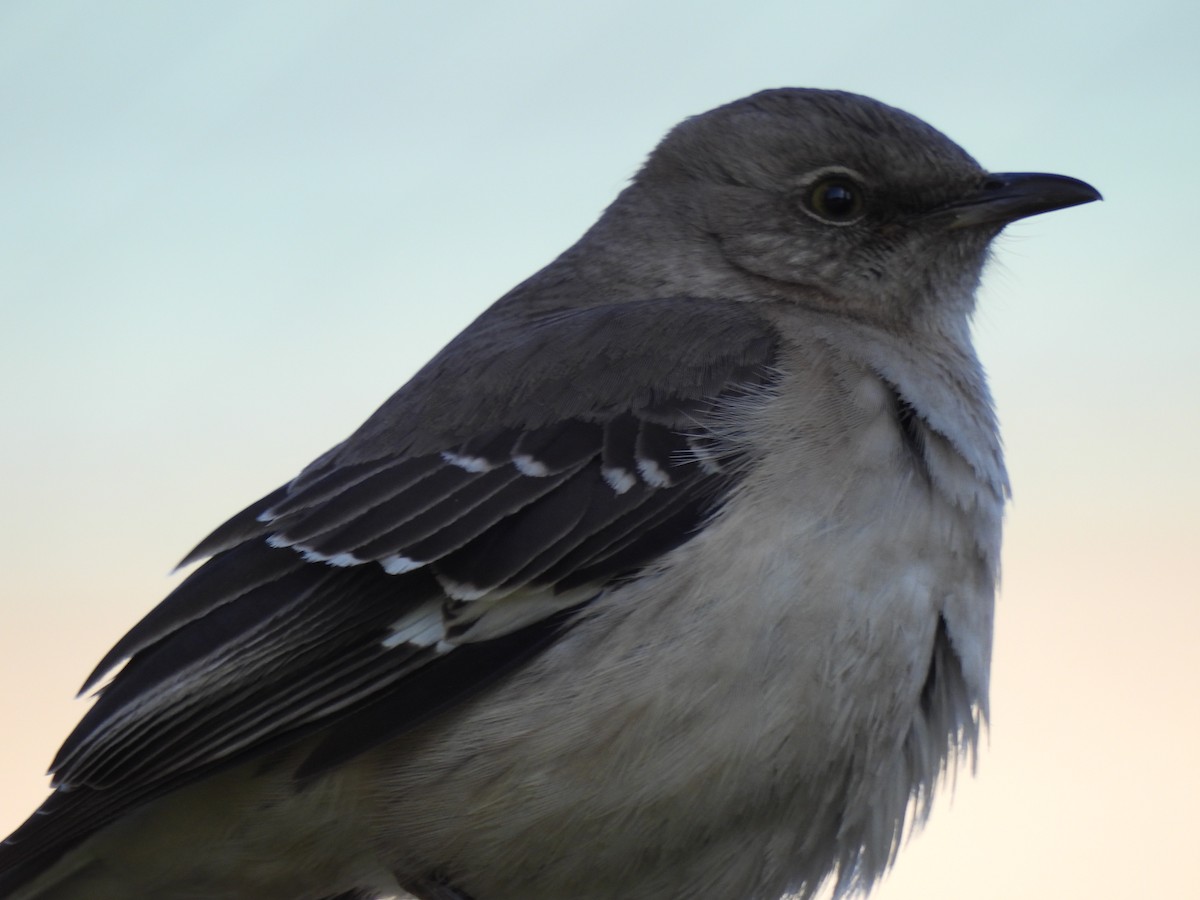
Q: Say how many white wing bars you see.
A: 2